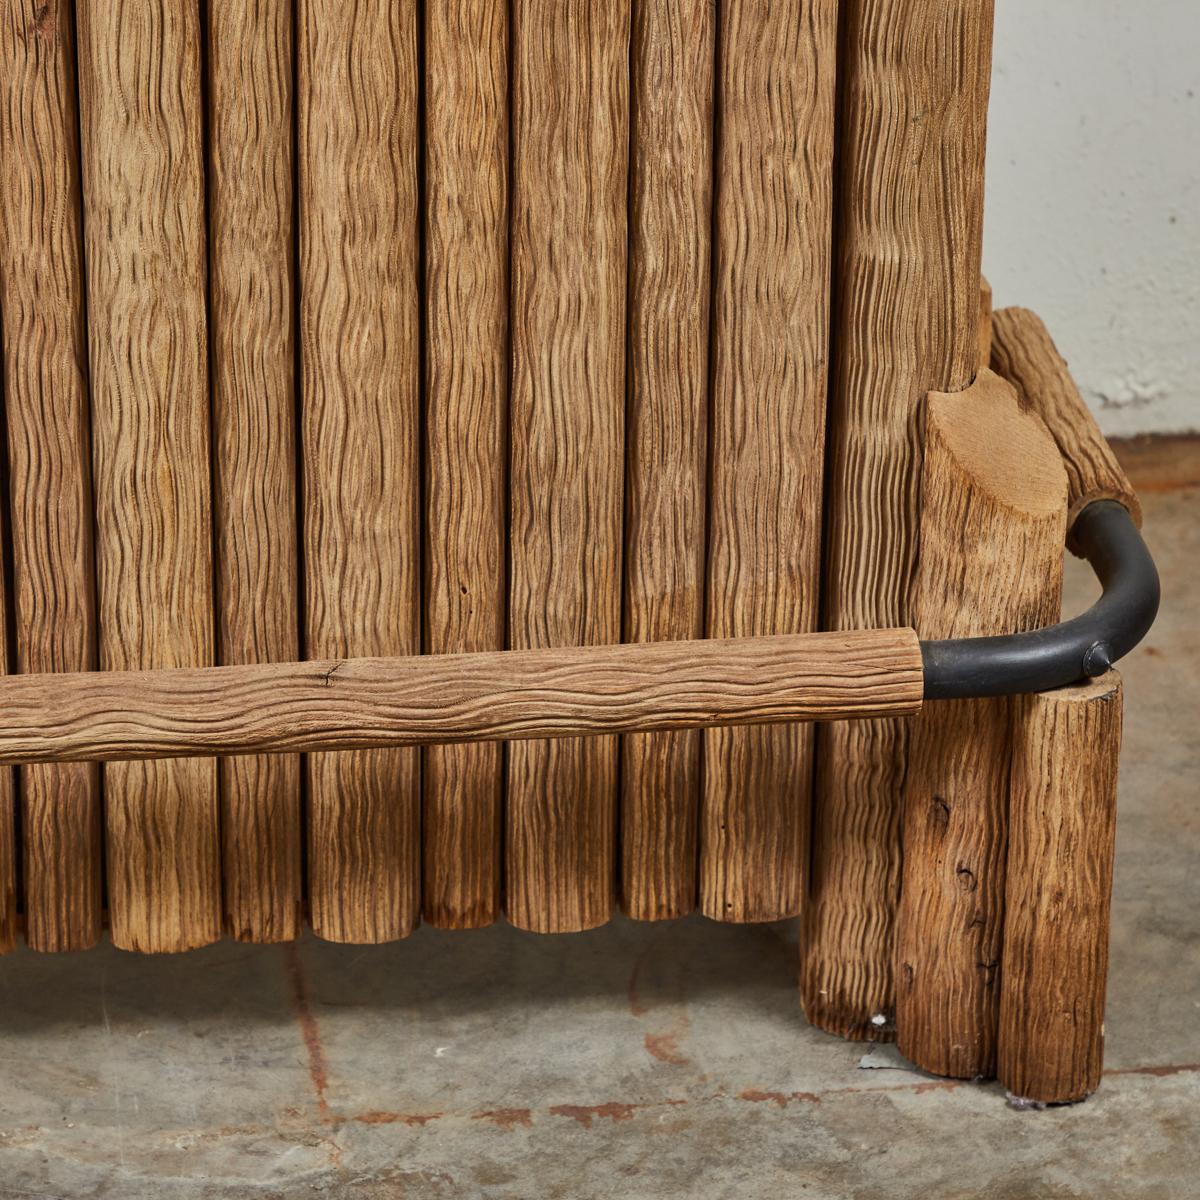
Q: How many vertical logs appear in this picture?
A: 12